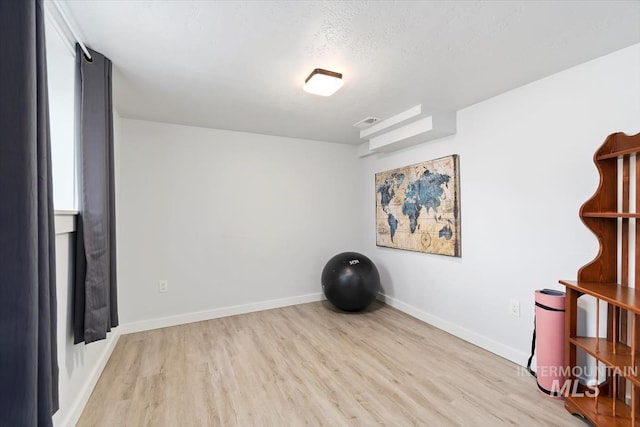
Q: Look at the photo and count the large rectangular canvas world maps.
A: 1